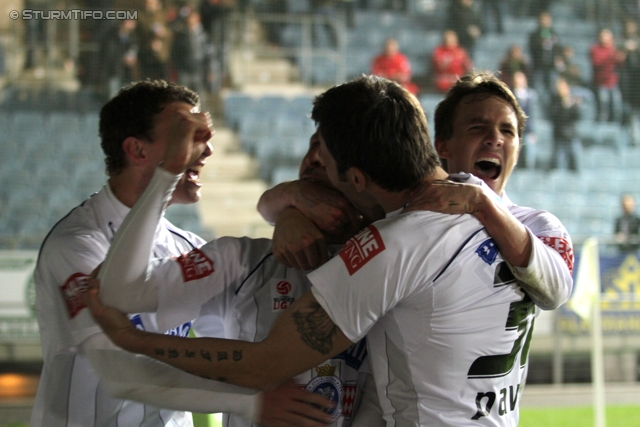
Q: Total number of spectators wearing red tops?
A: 3